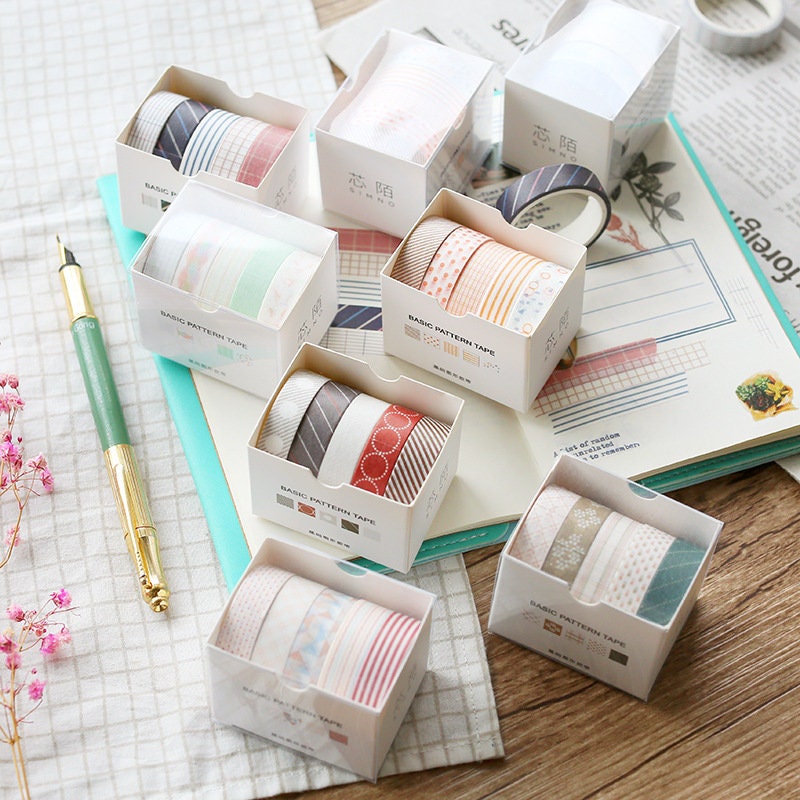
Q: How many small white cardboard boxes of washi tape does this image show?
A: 8